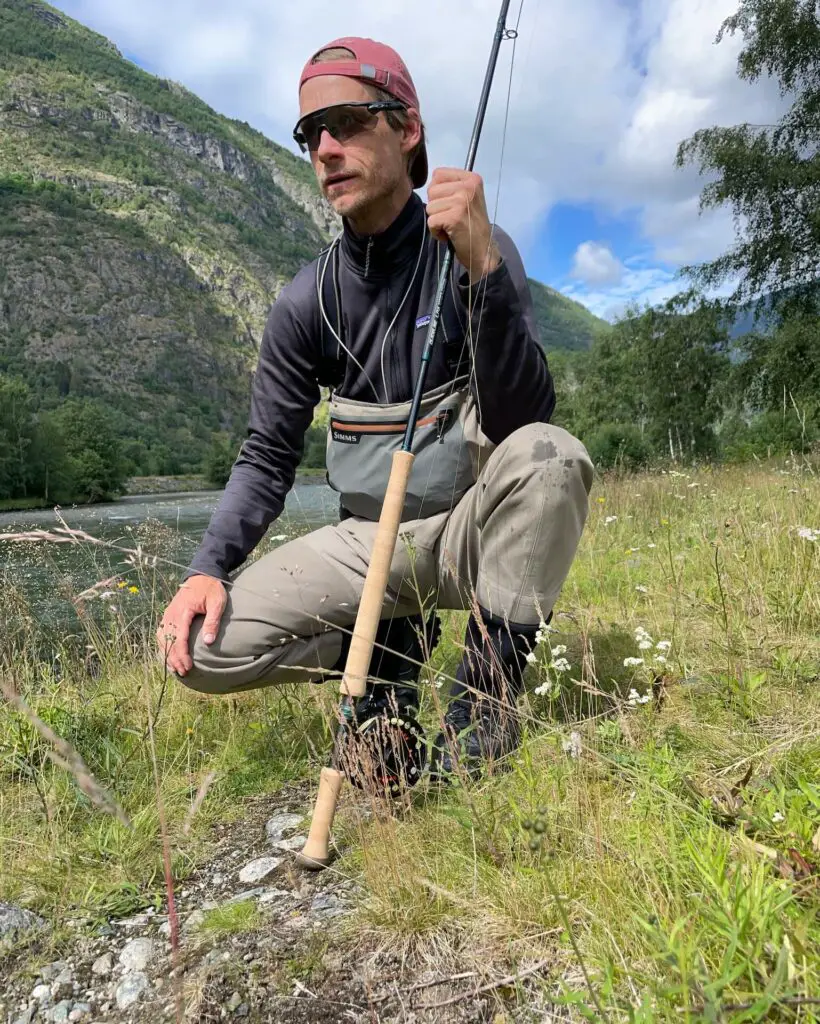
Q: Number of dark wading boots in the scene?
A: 2